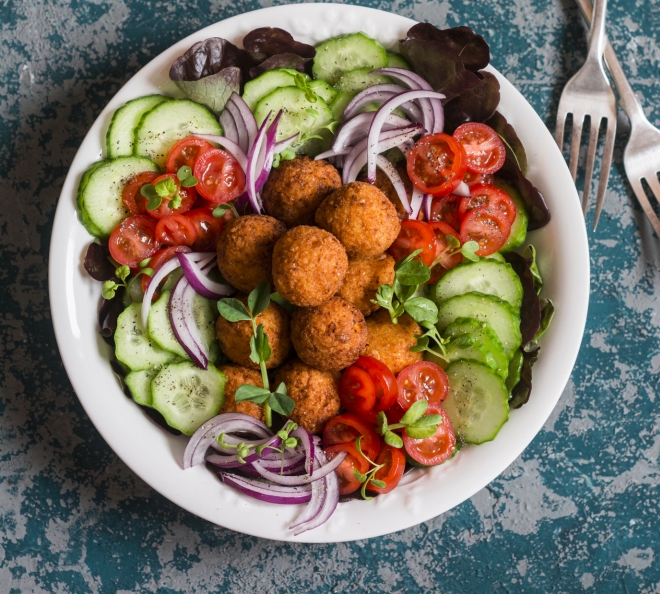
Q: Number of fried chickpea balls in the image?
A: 11